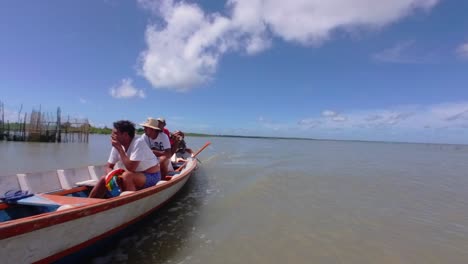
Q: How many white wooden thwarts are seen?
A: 3